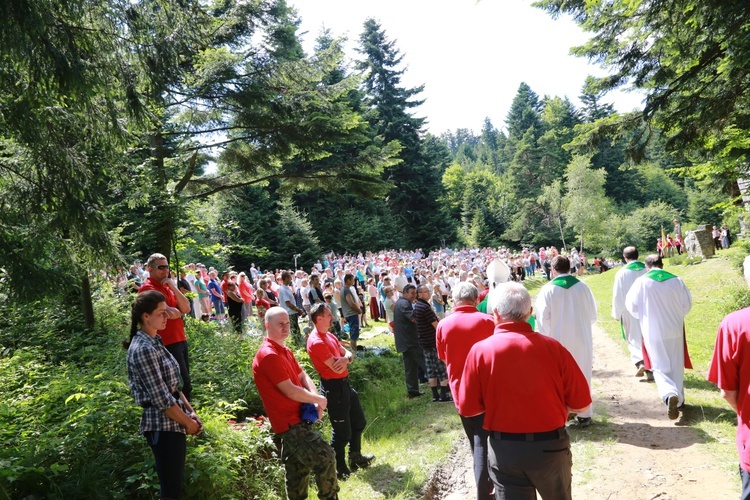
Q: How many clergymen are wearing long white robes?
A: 3